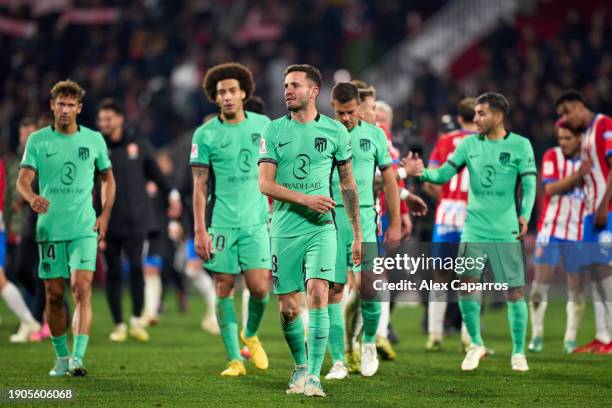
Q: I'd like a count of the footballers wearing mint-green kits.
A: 5